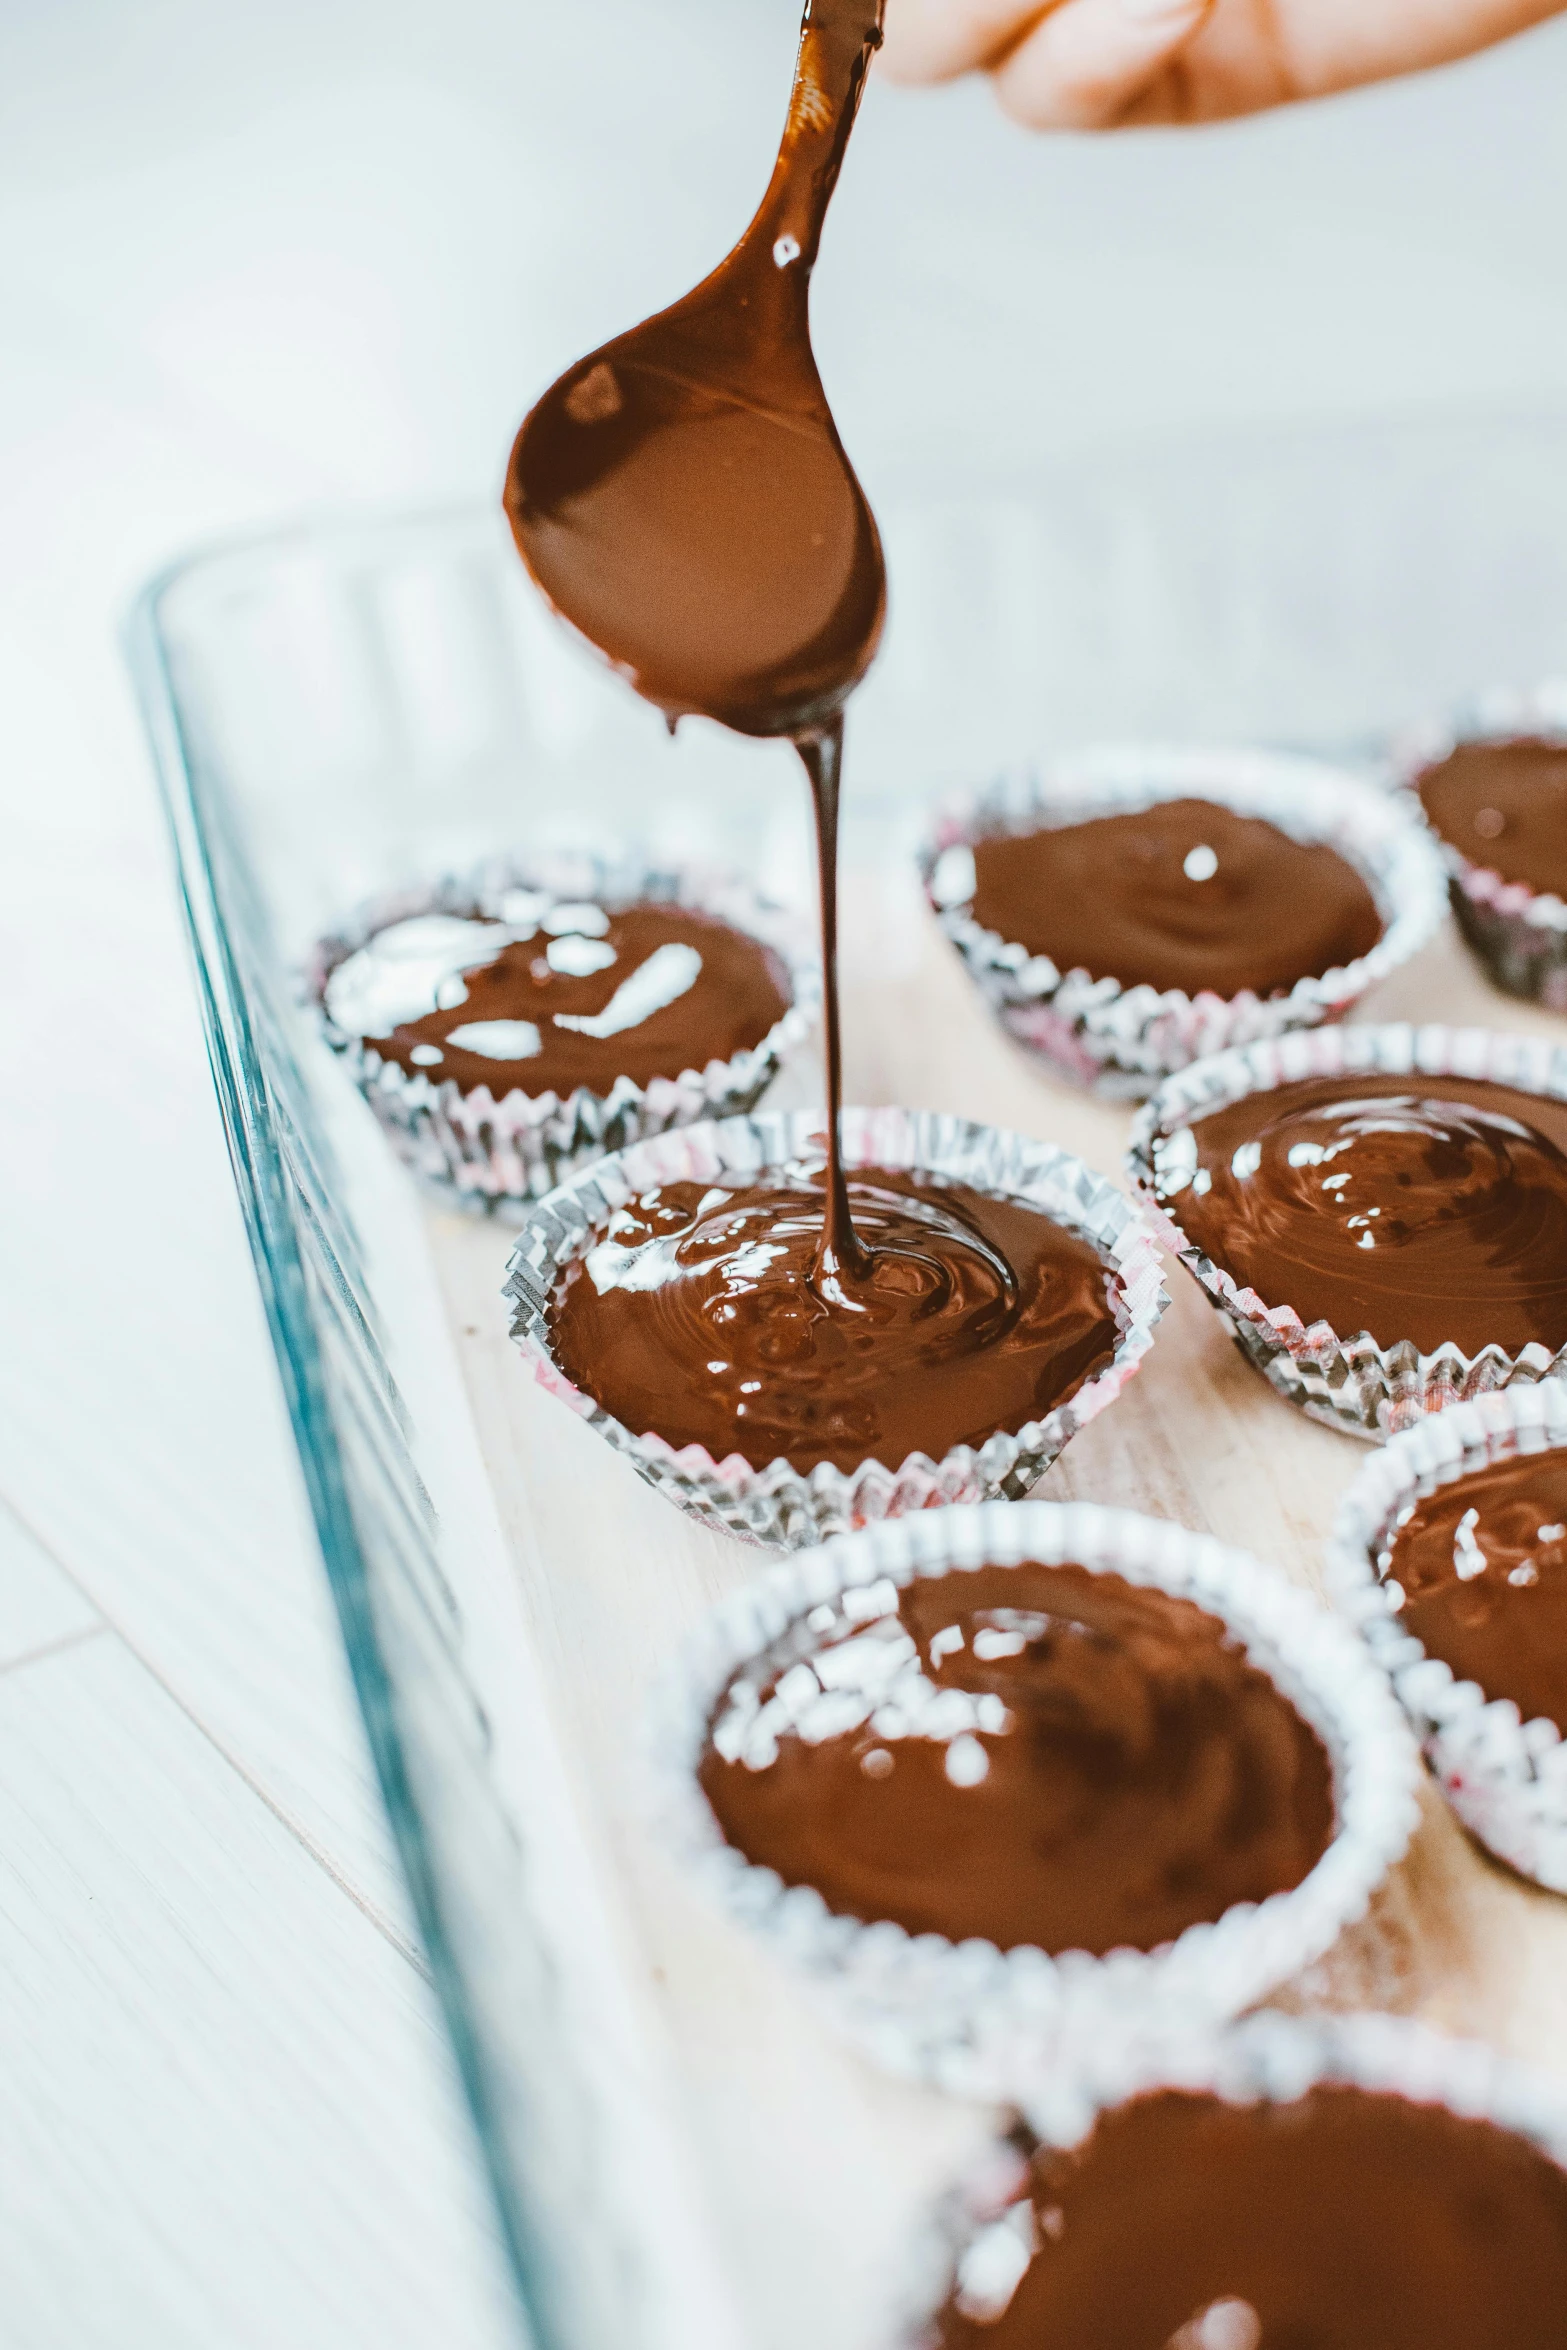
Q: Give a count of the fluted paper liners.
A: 8